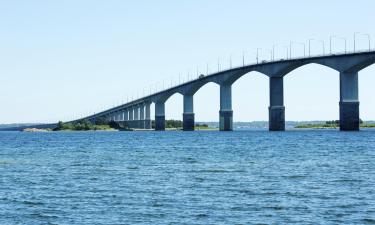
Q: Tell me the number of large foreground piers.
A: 5